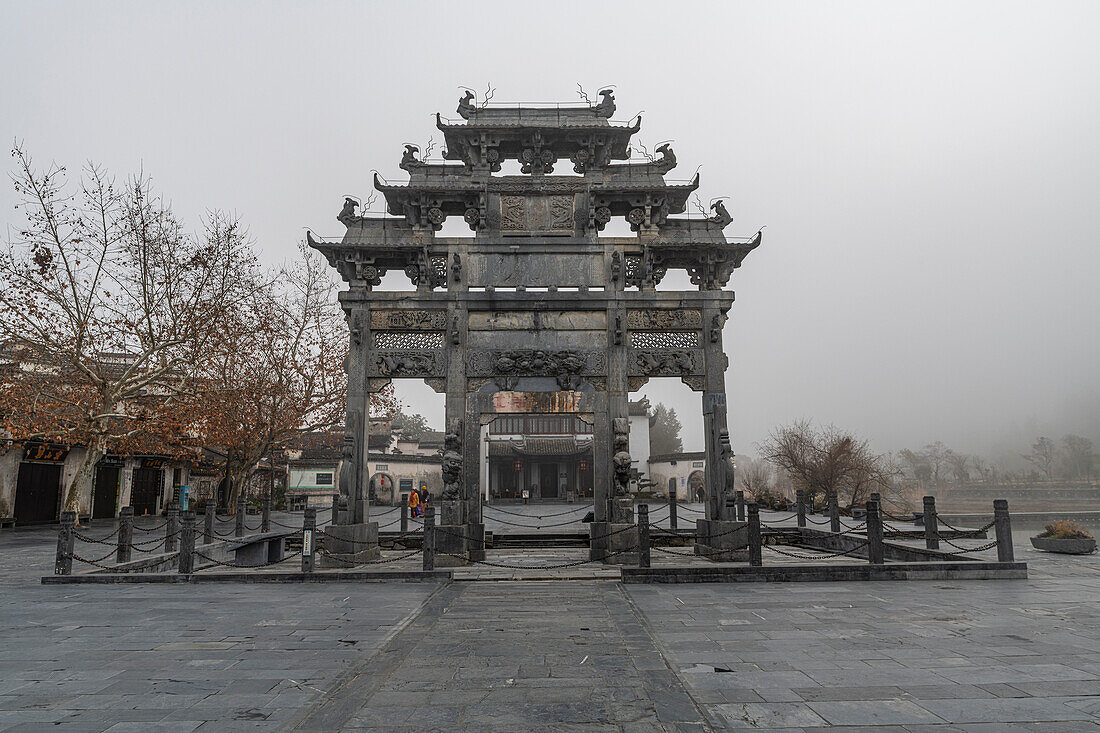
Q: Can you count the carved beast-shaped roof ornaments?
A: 6